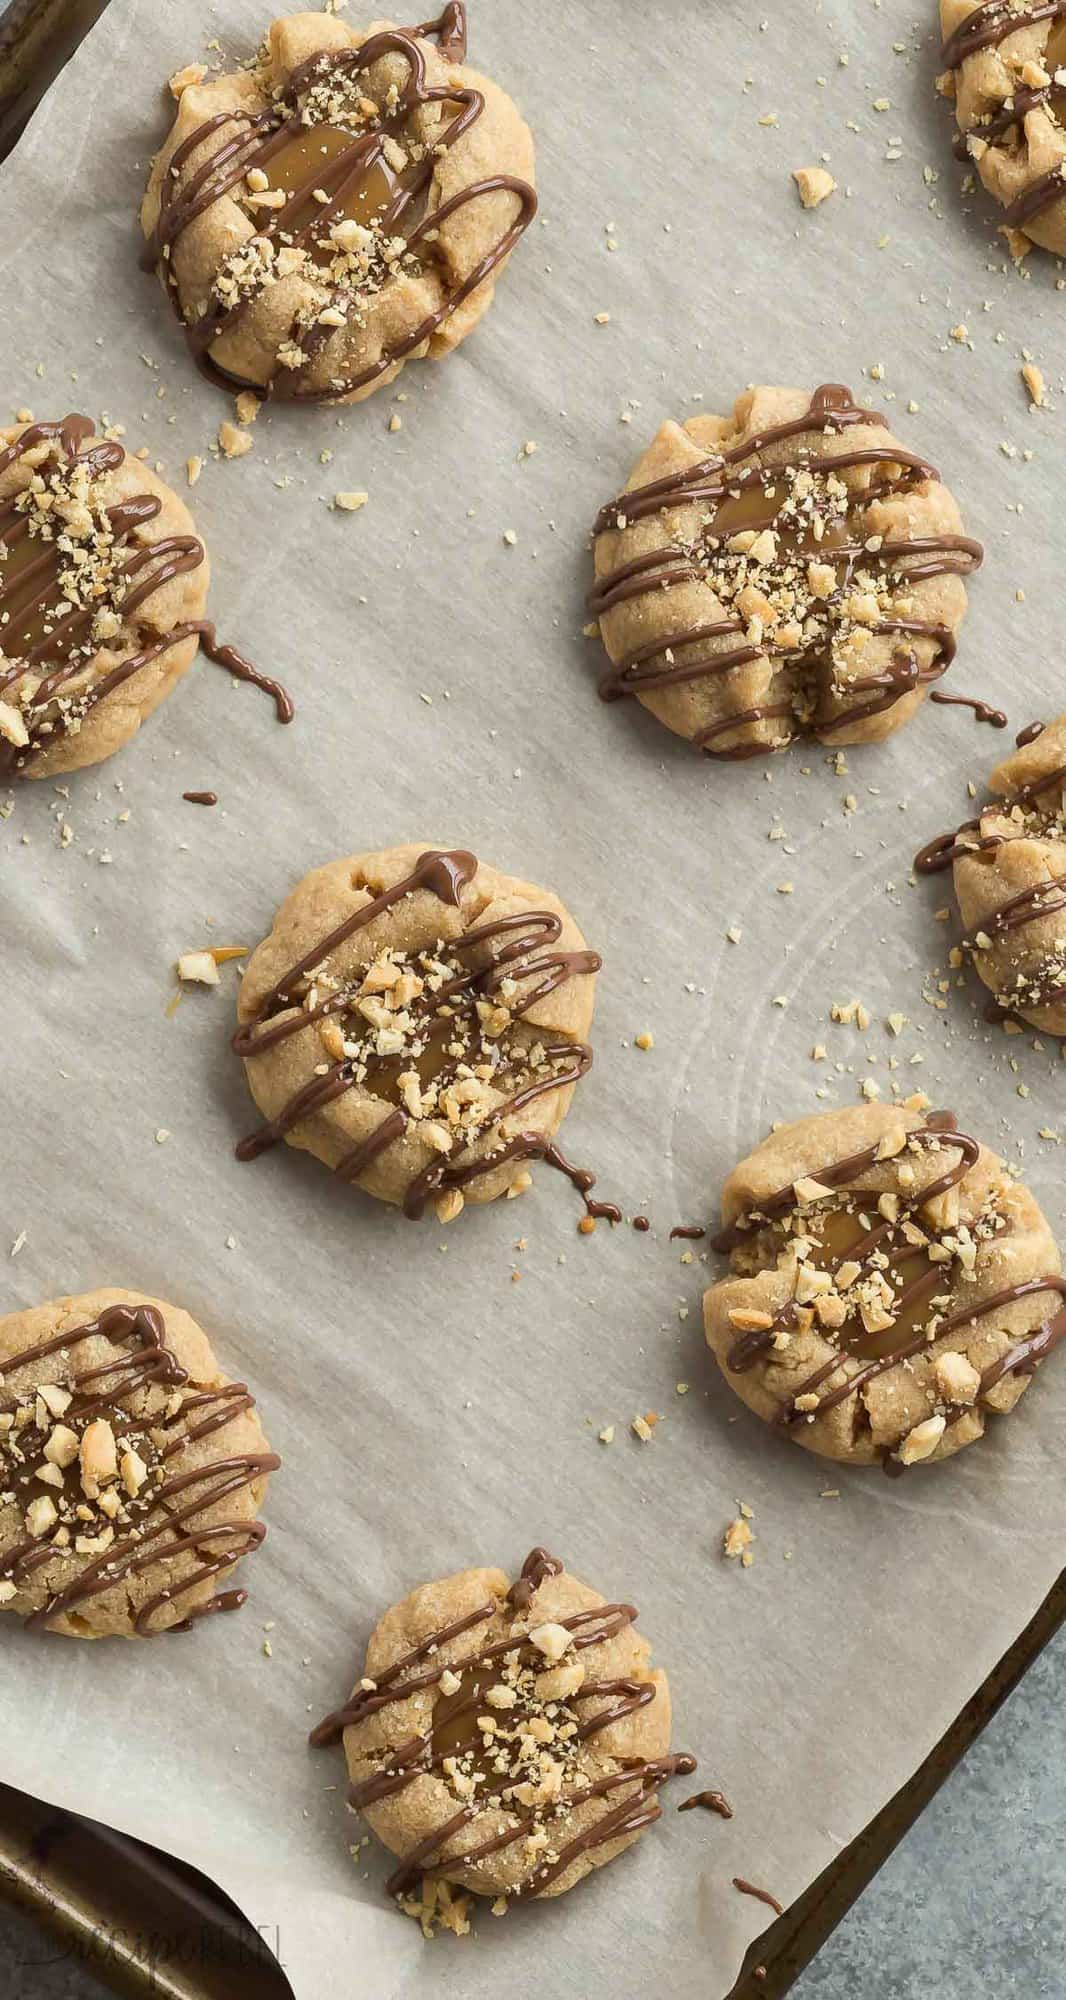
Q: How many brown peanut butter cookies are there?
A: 9